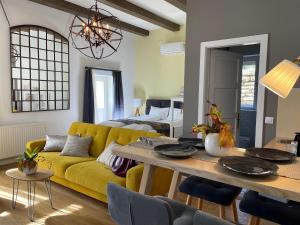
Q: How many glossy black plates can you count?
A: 4